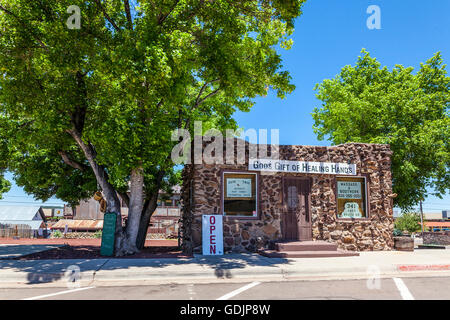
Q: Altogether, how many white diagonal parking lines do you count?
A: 3